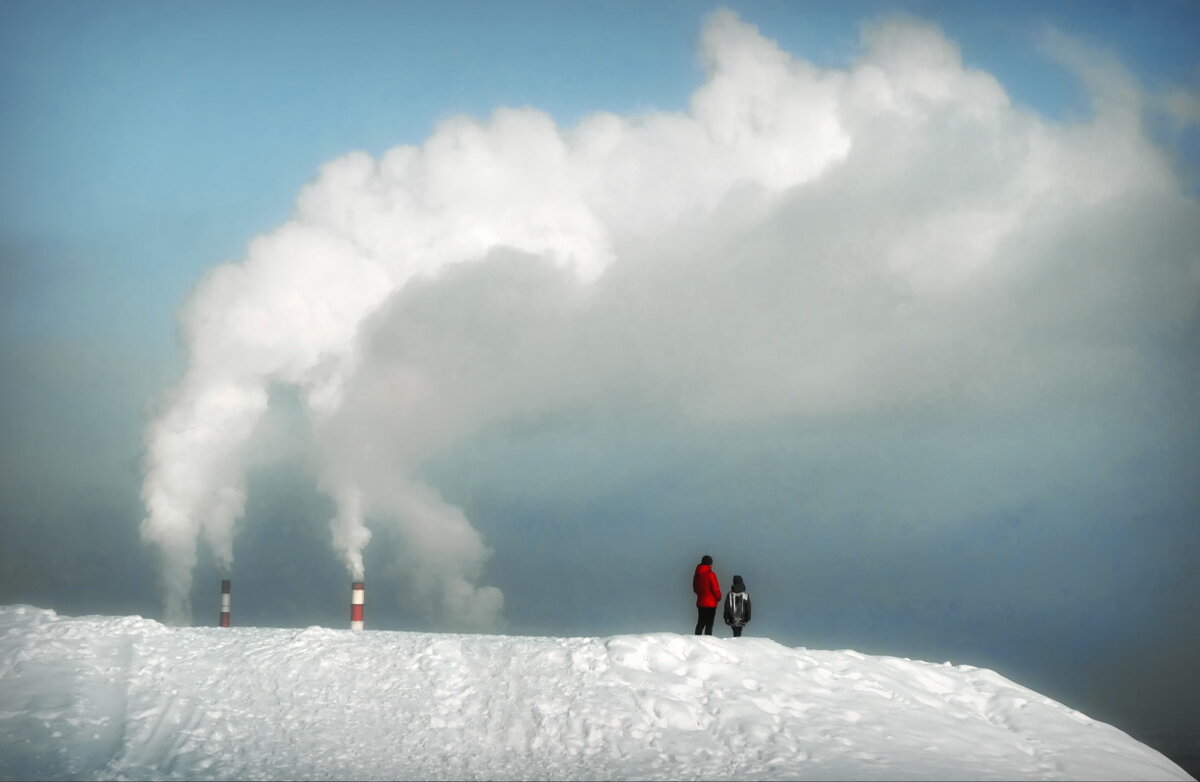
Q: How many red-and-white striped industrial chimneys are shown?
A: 2